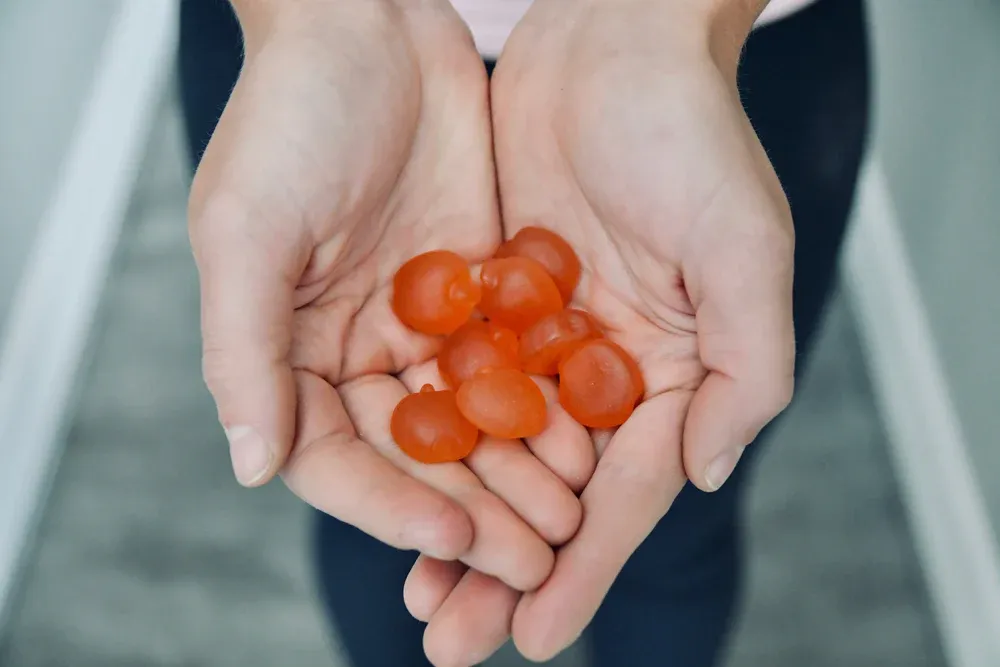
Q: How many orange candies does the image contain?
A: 8